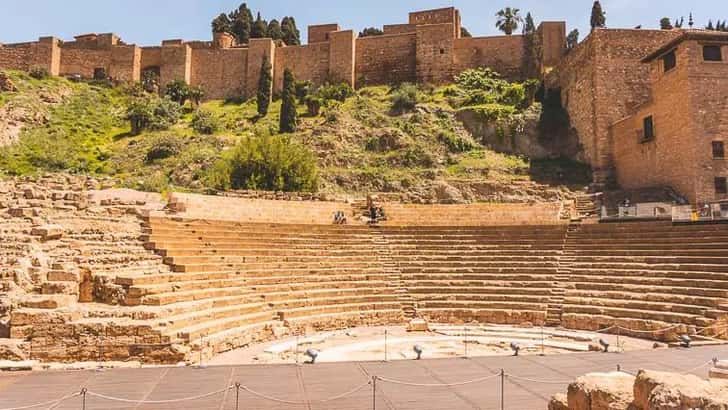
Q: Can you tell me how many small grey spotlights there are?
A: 5